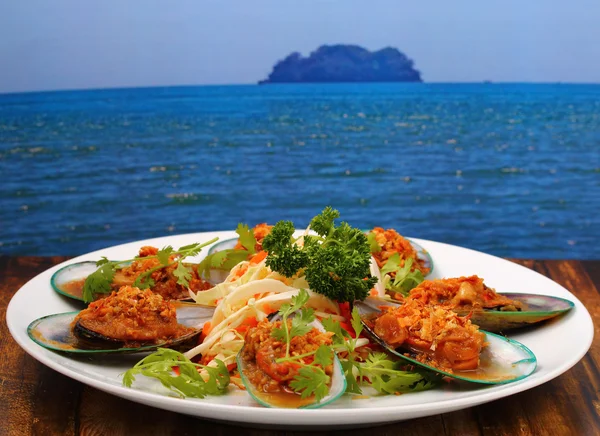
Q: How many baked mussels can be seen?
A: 7